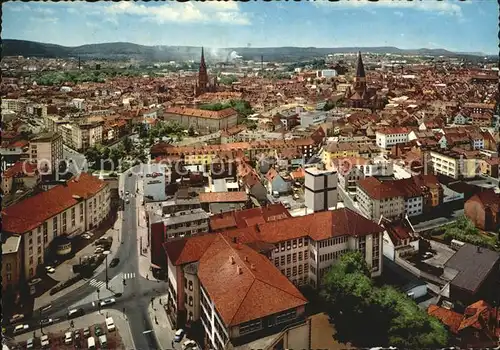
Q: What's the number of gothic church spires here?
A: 2